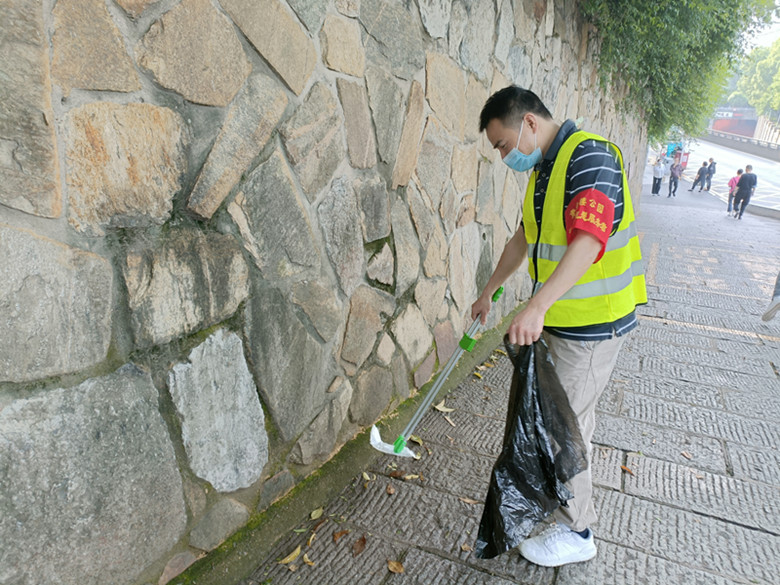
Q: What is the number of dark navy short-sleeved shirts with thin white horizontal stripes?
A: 1